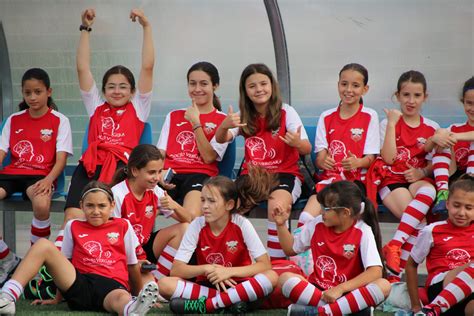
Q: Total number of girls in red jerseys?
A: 12